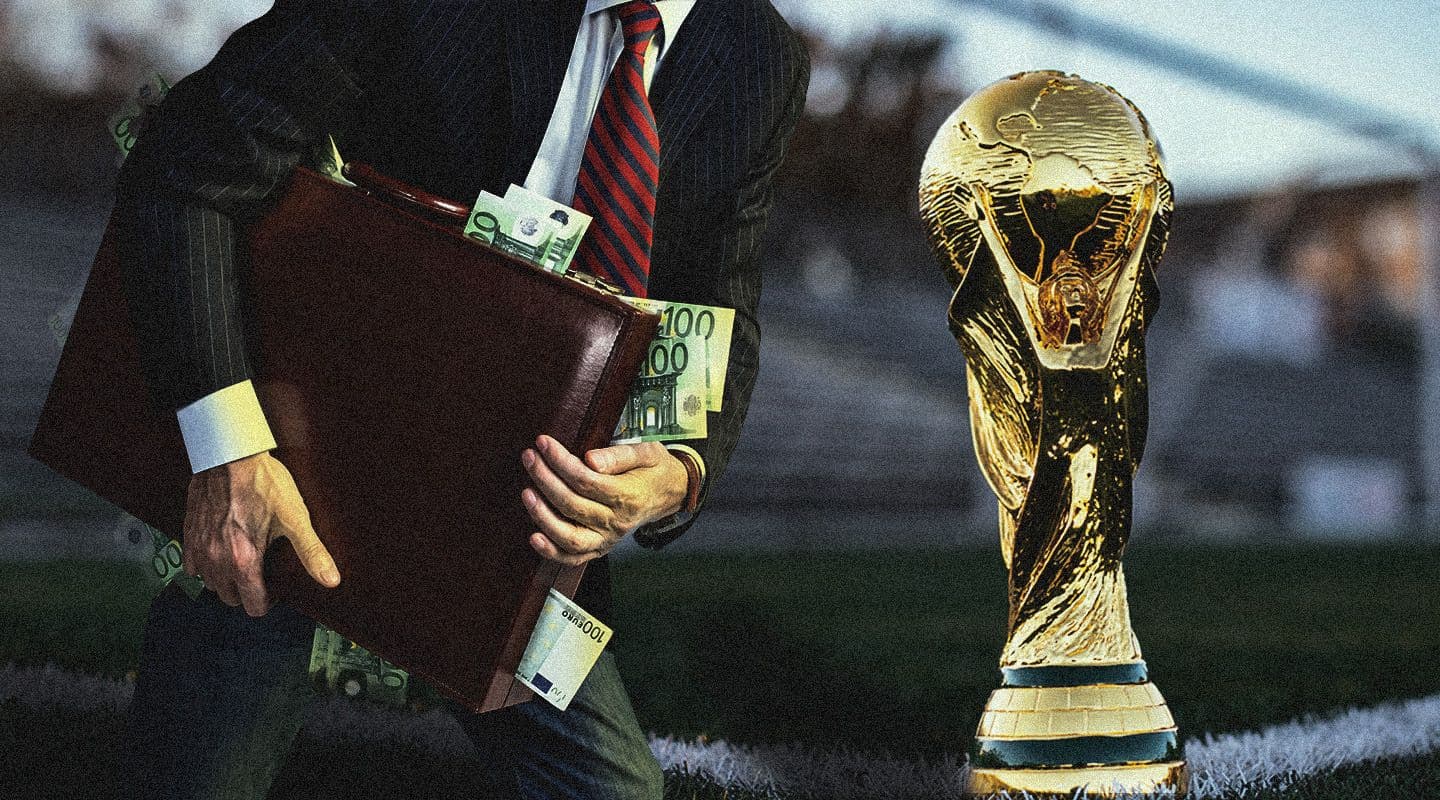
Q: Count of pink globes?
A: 0